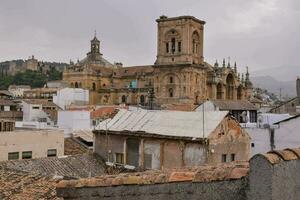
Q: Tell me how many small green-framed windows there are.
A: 3